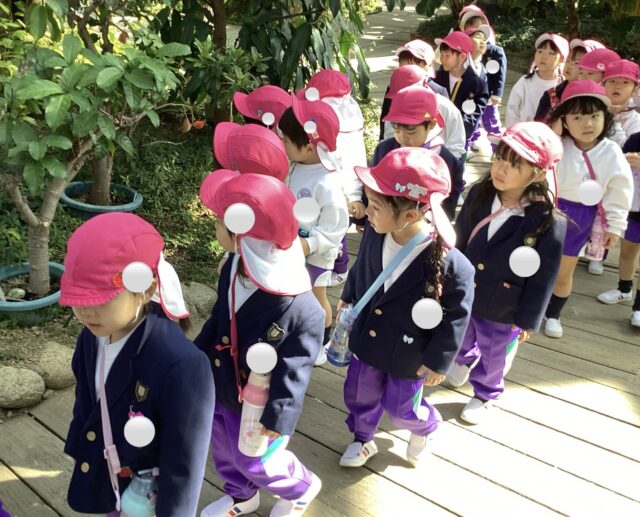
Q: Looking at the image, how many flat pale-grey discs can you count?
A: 13